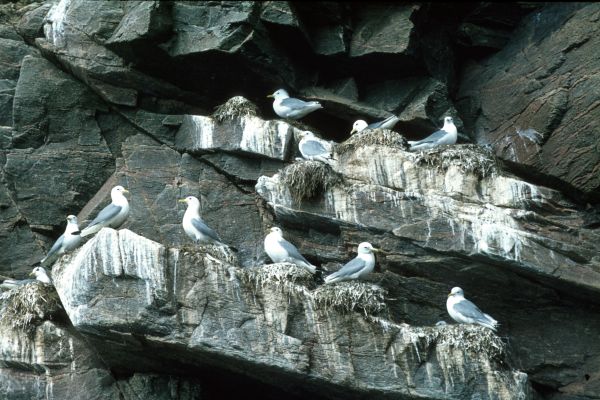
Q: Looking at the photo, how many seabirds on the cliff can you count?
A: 11